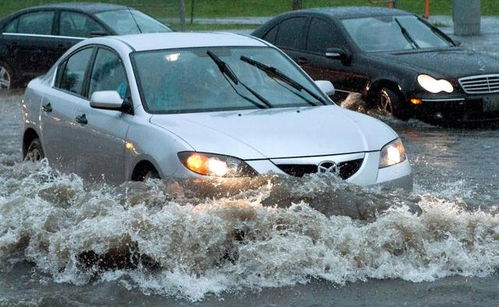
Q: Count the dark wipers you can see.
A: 4